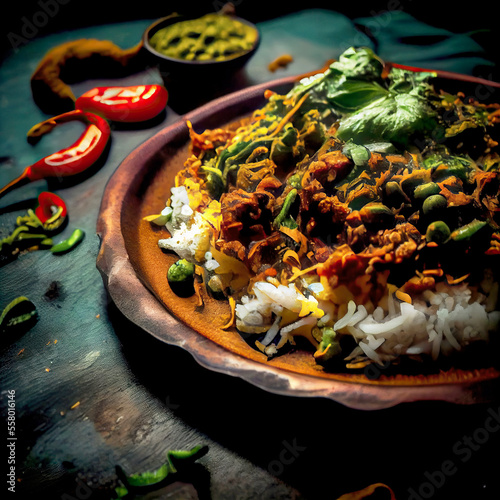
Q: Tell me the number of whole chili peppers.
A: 2